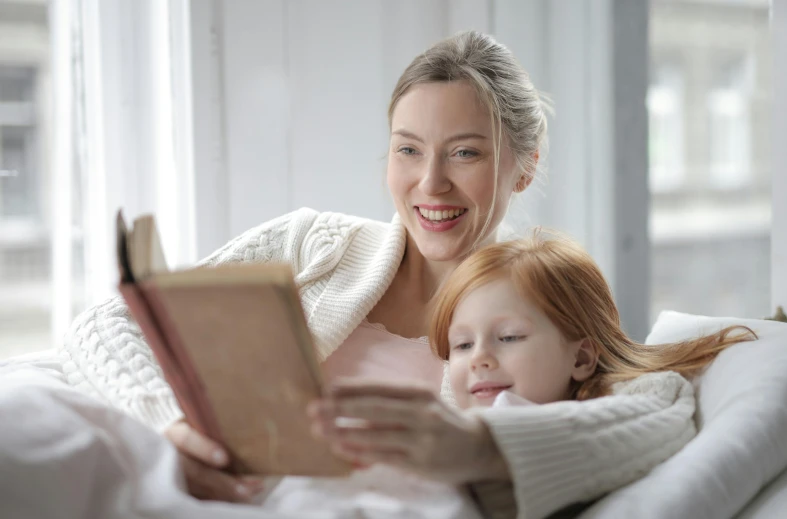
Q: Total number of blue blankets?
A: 0